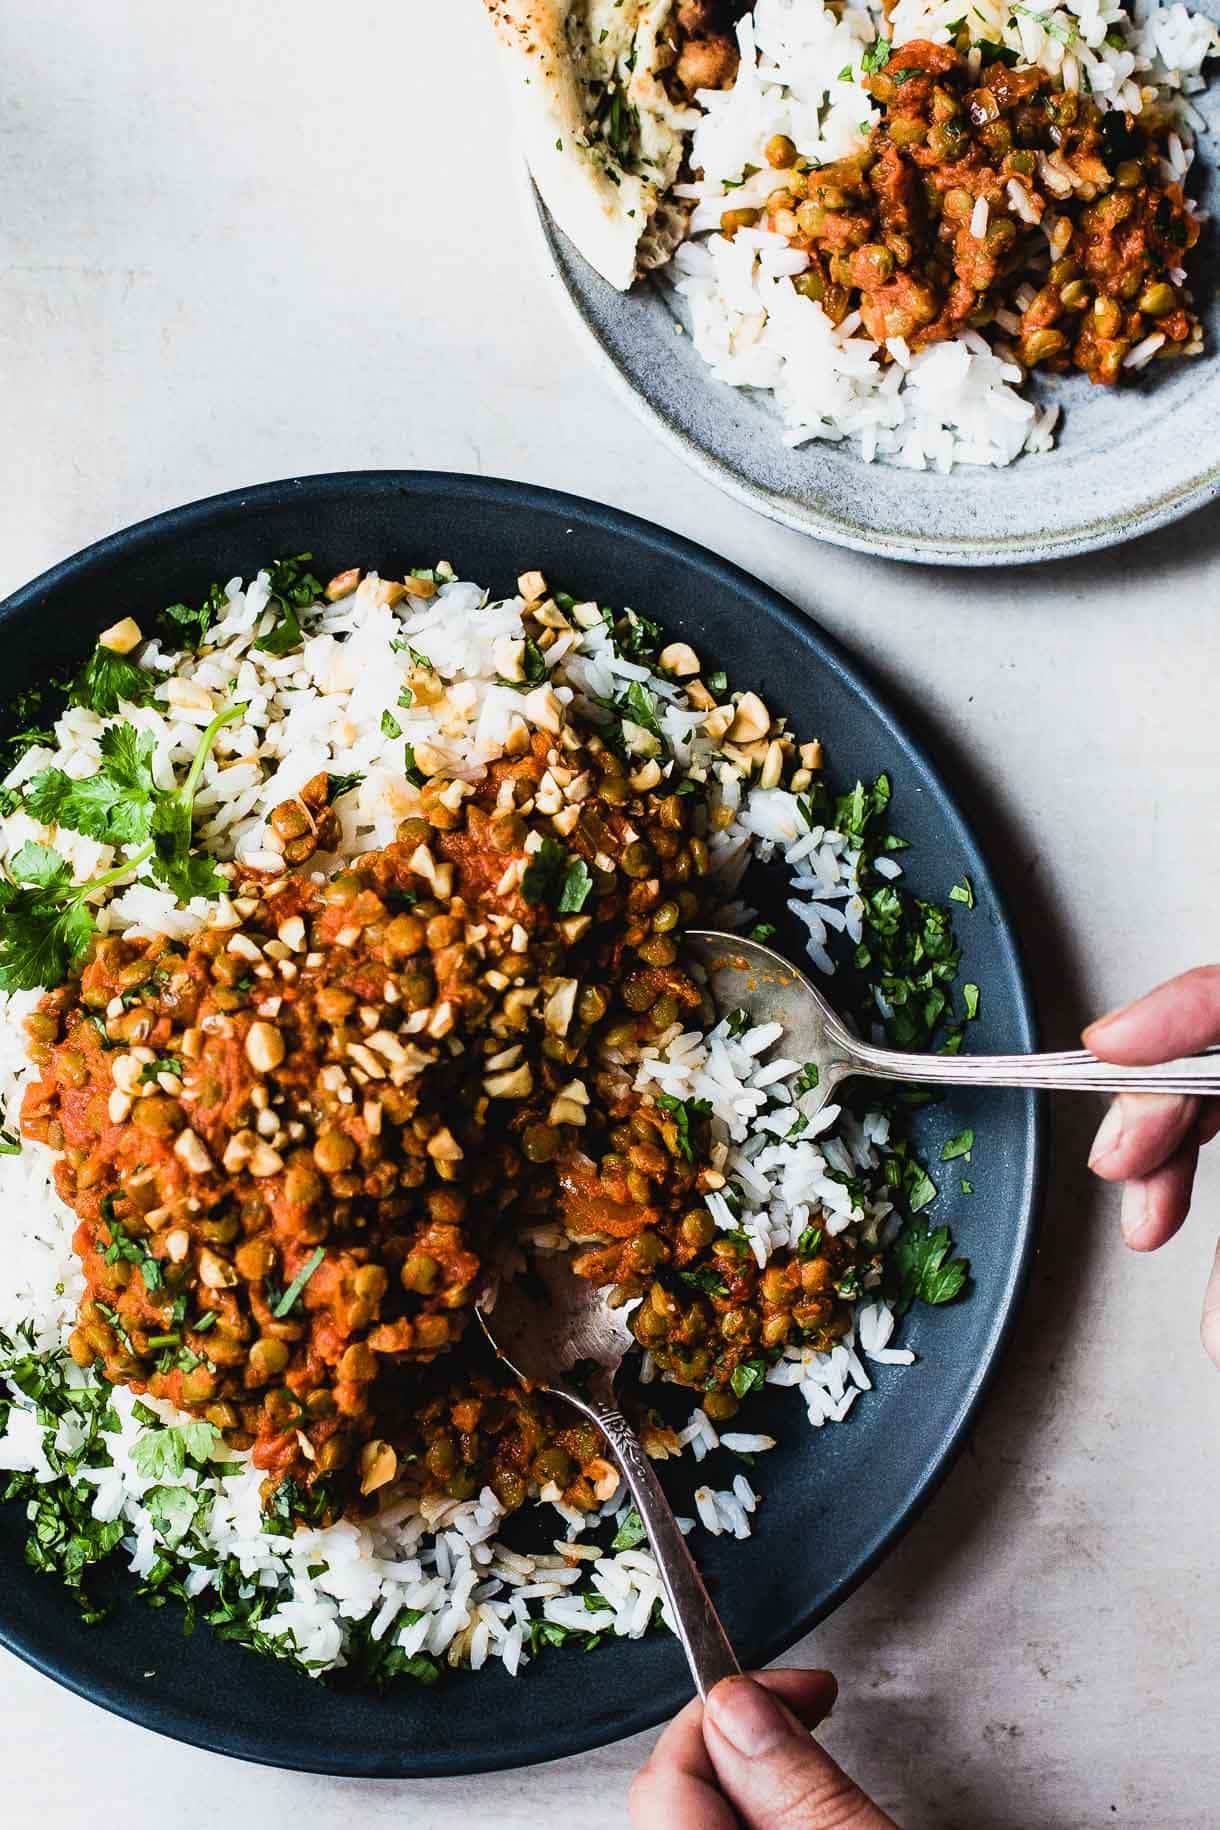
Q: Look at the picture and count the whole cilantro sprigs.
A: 2